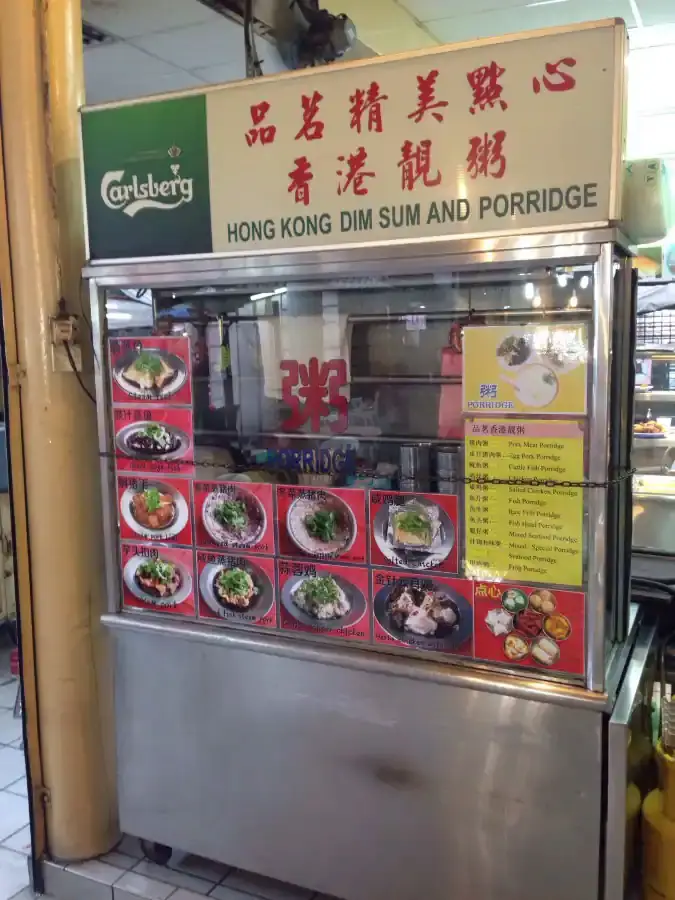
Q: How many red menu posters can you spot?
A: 11